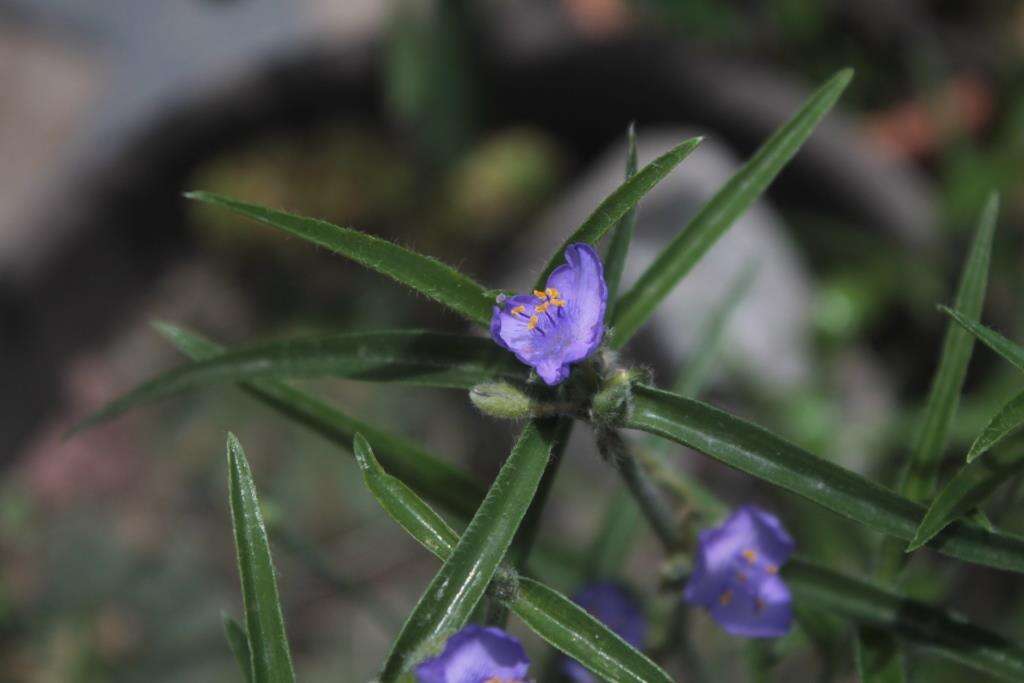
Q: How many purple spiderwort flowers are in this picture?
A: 4